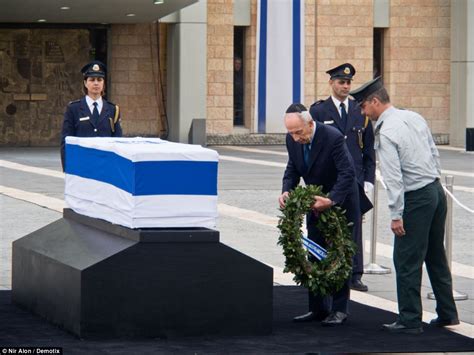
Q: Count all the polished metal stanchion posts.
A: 2